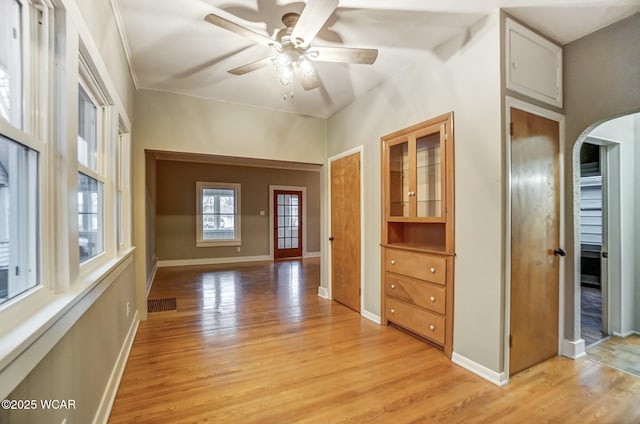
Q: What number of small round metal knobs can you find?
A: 8